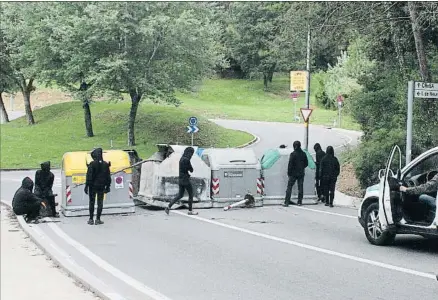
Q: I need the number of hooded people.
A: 7